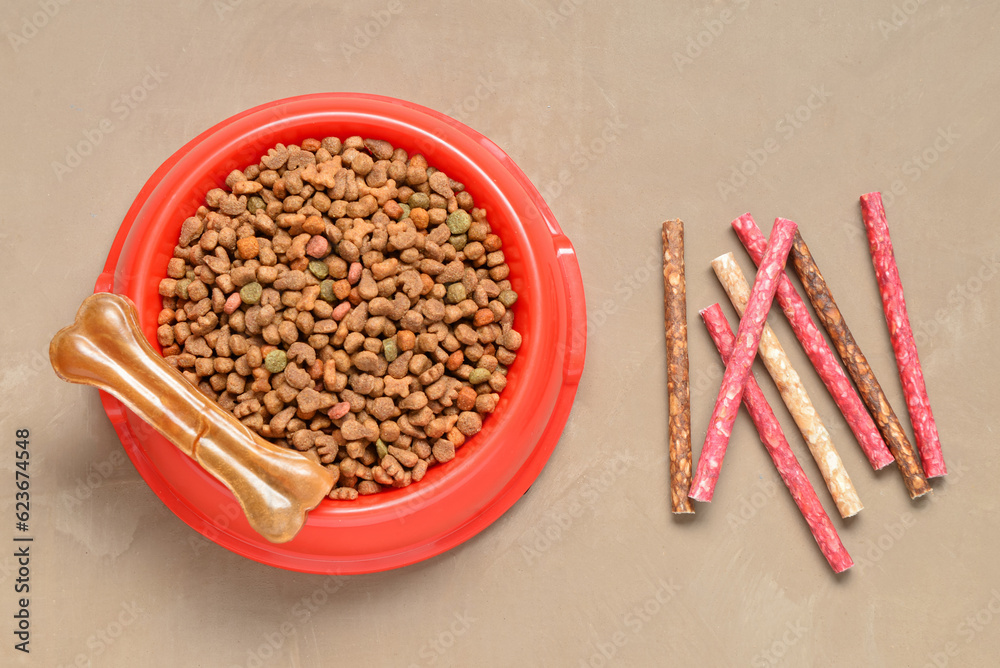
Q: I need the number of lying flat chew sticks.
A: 7